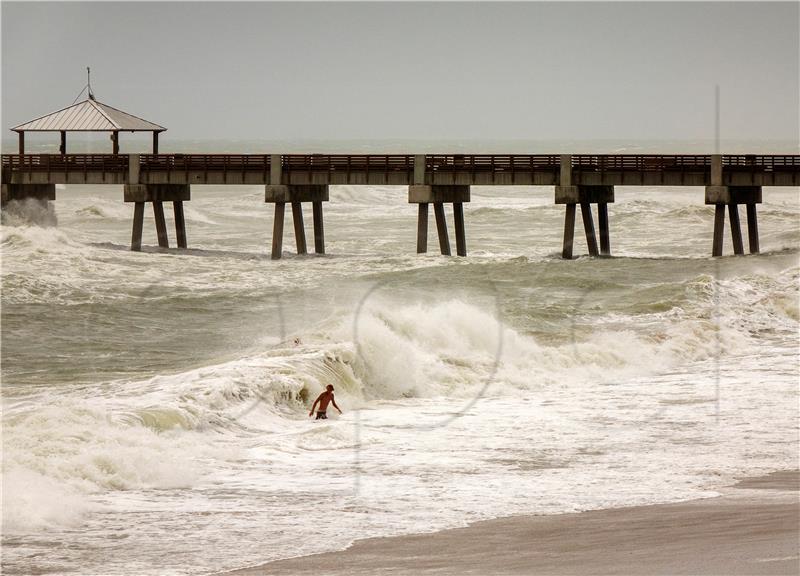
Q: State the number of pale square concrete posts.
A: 5